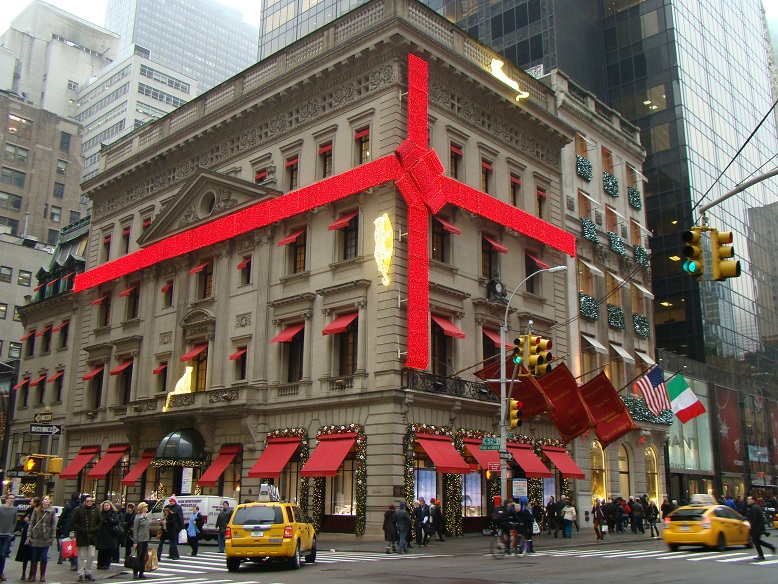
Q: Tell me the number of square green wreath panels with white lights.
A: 9